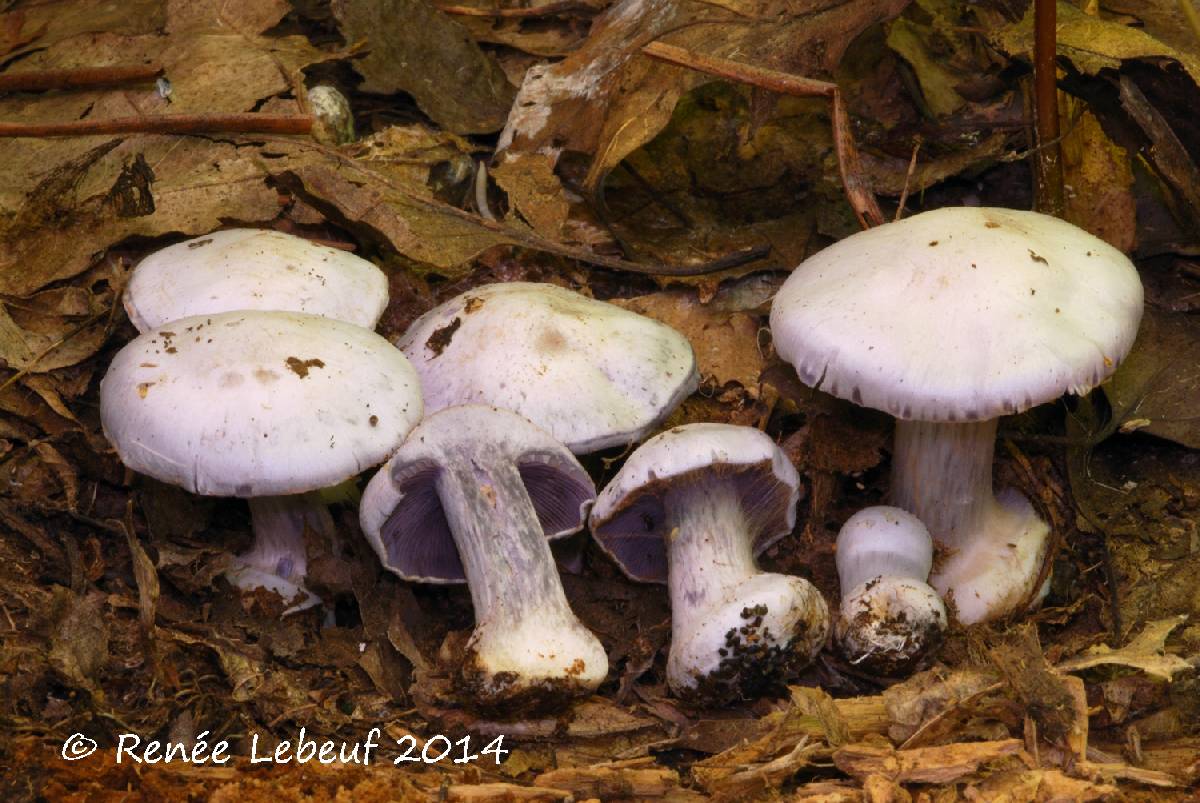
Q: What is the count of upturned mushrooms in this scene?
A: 2